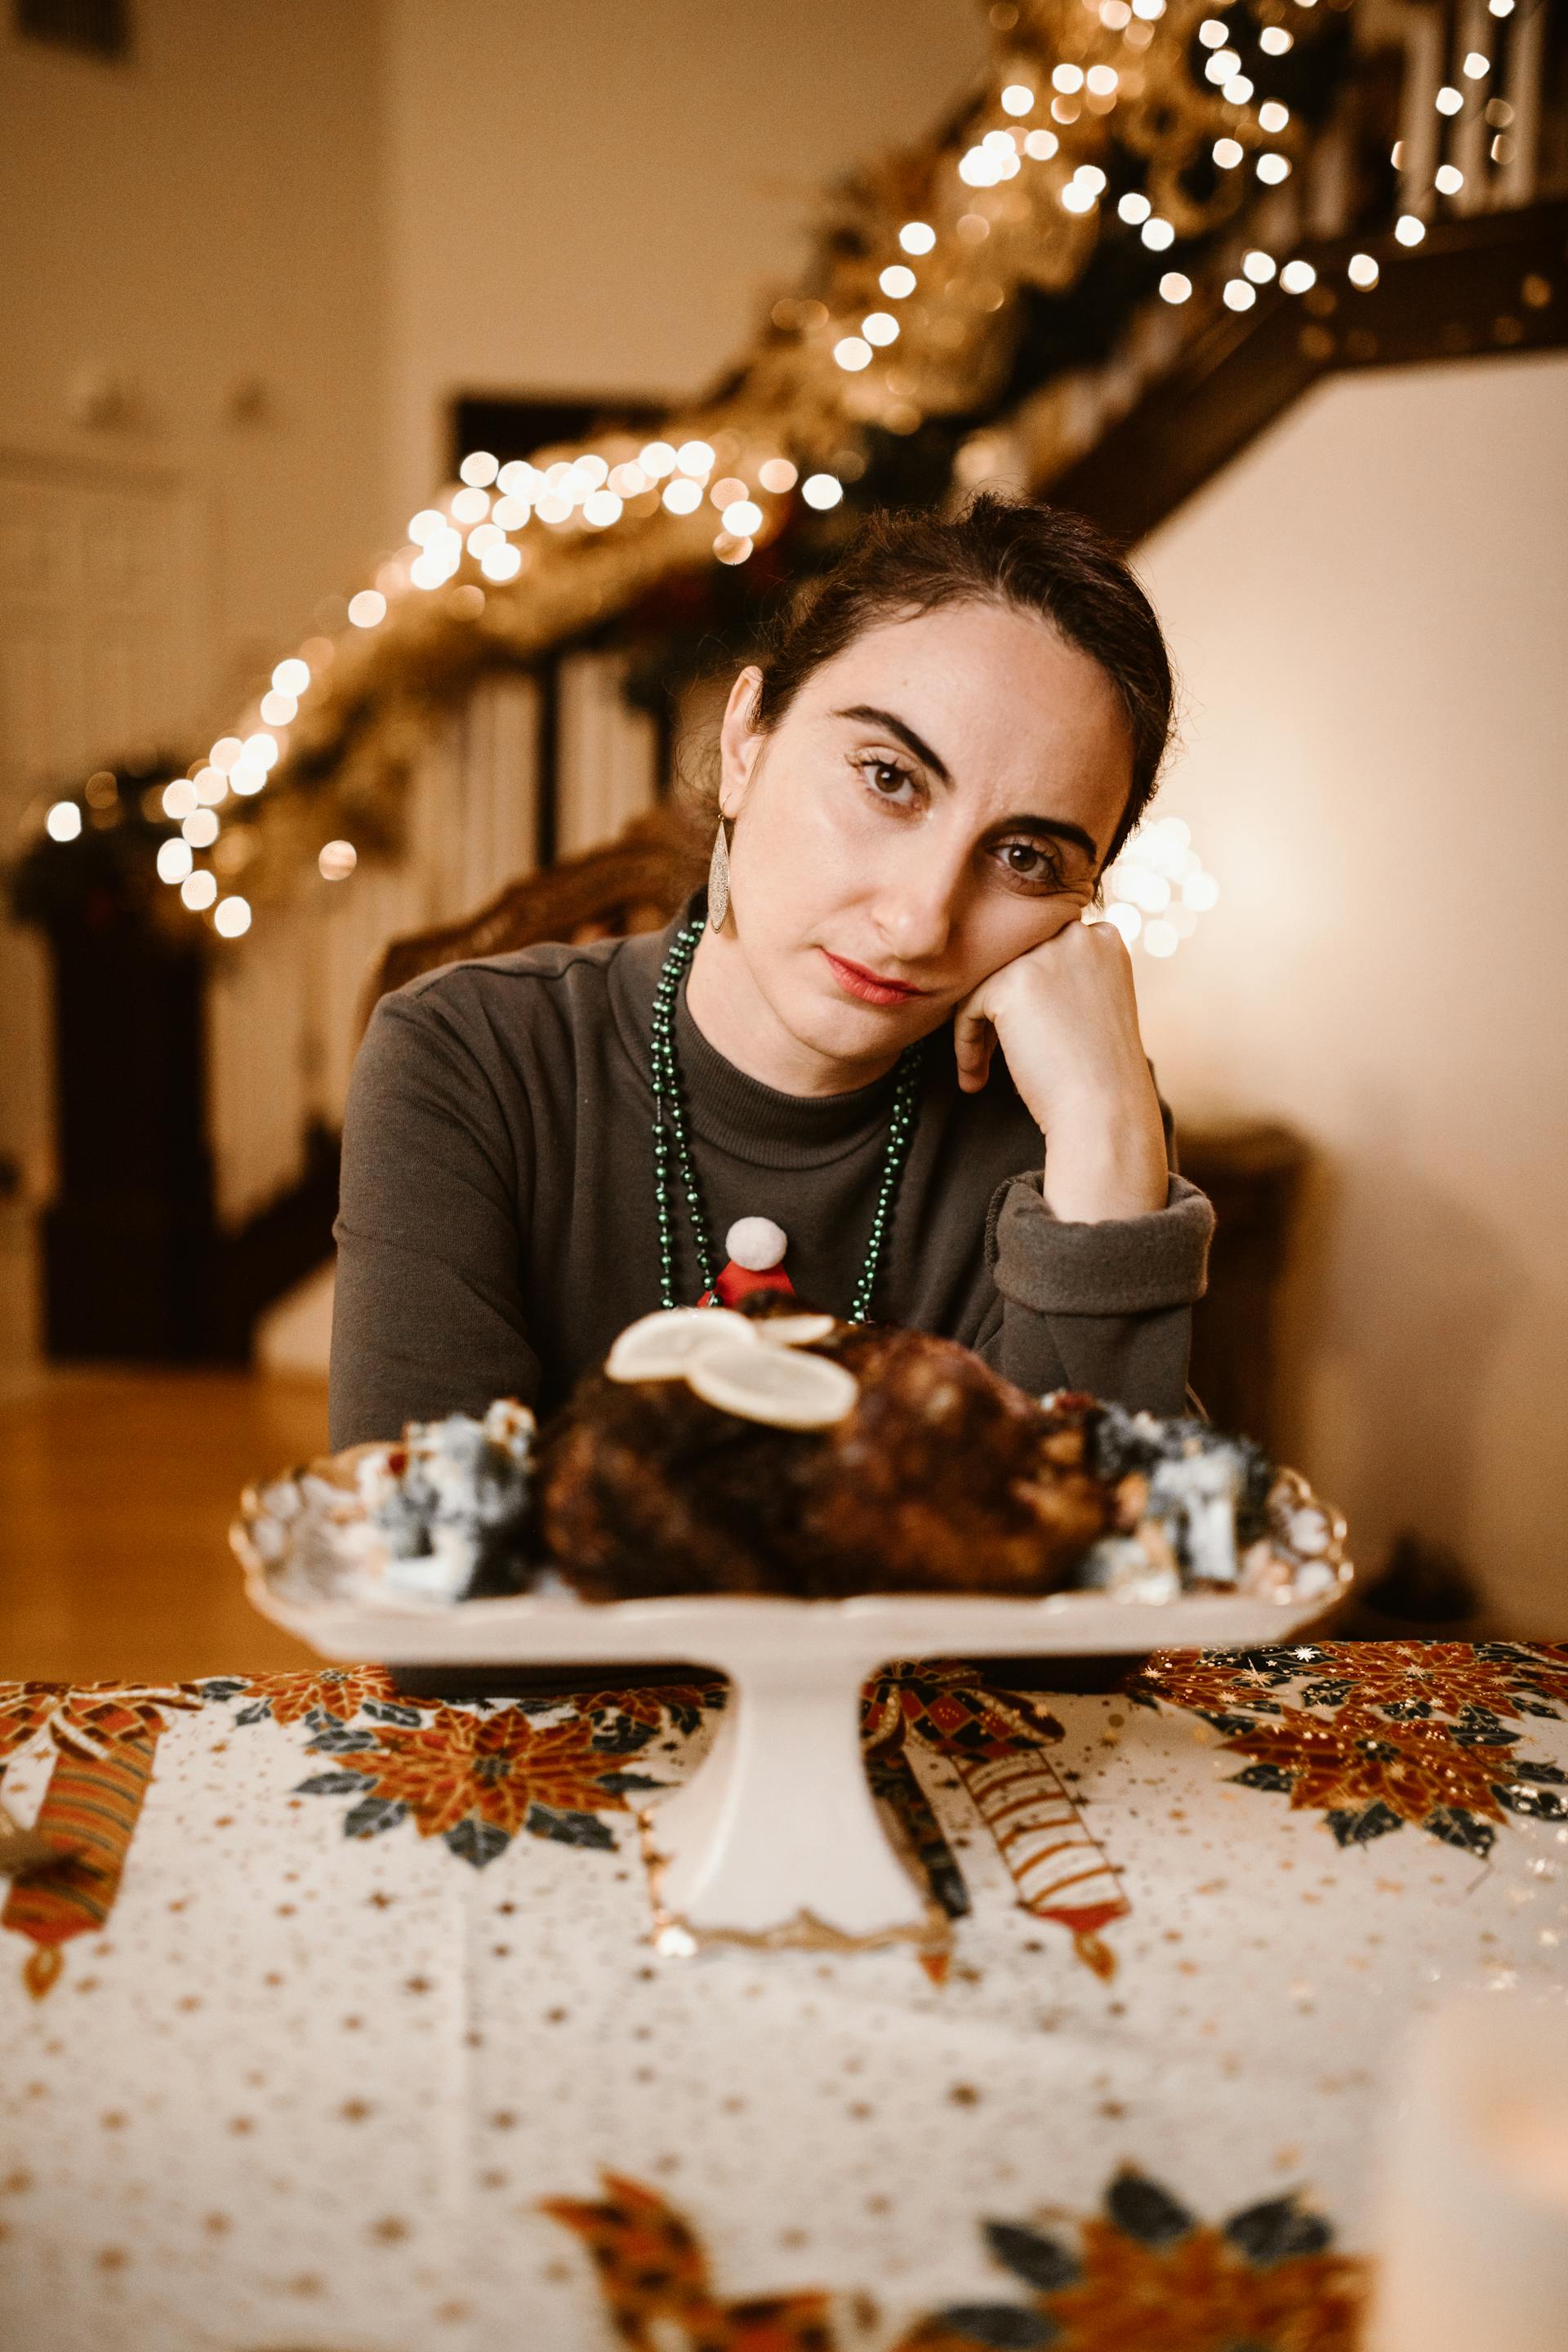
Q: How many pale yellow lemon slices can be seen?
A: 3